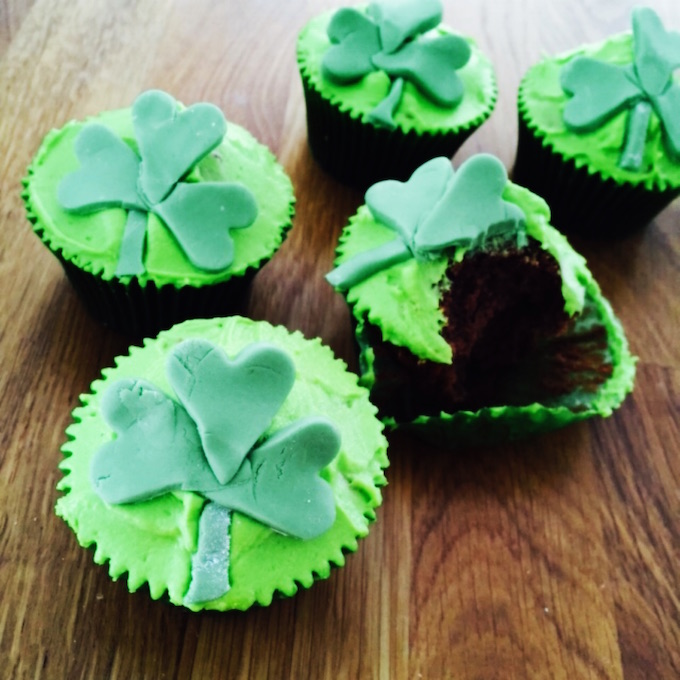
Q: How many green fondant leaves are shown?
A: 14